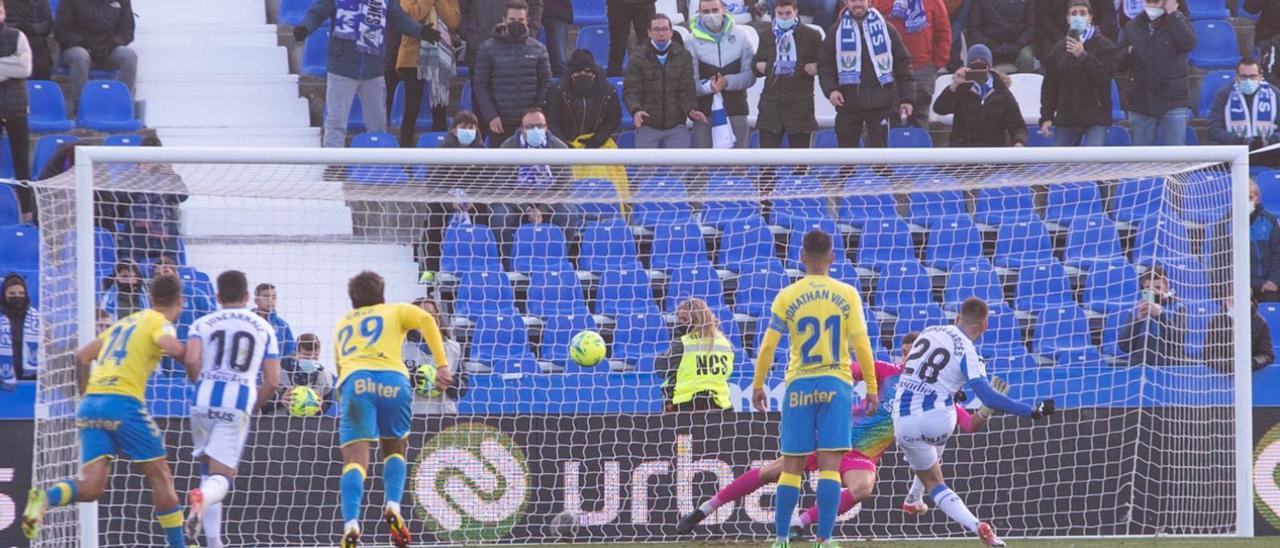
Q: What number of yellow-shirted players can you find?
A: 3